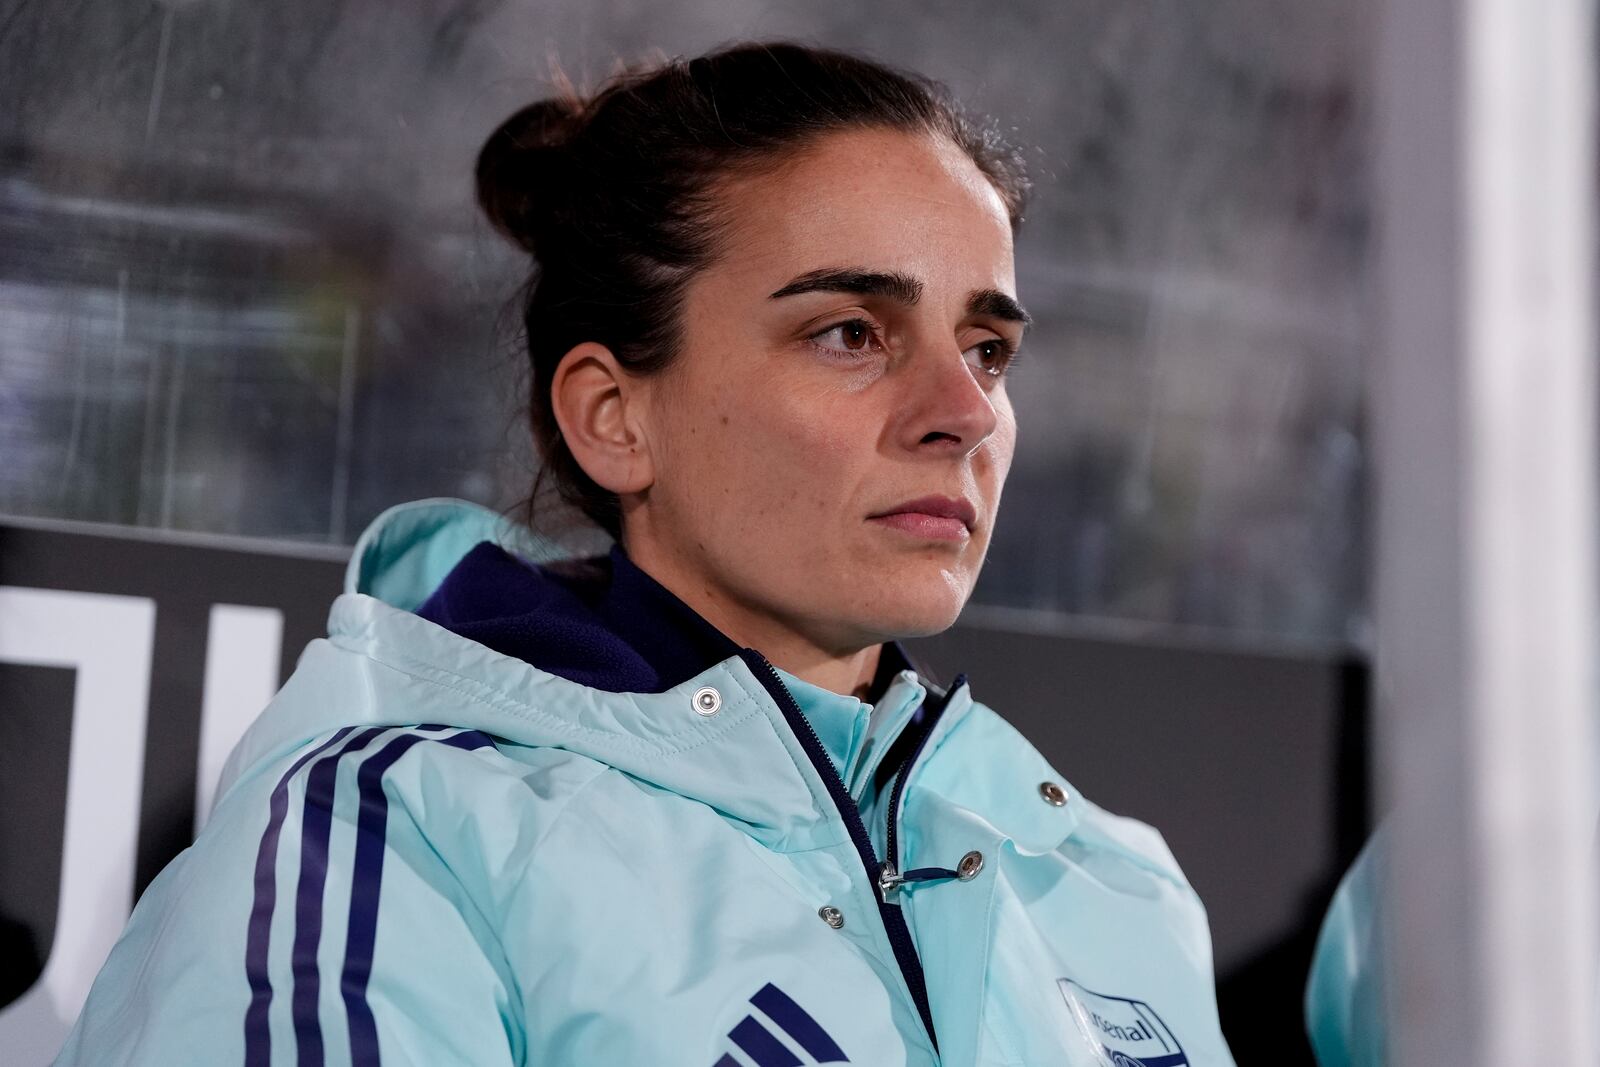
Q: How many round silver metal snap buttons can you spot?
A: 4